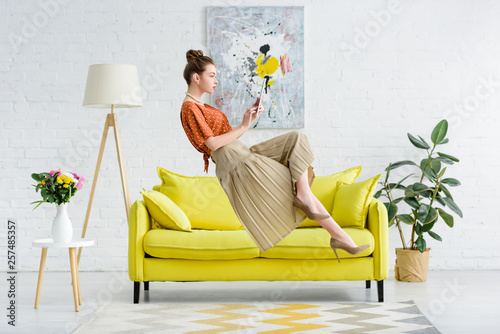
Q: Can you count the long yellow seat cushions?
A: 2